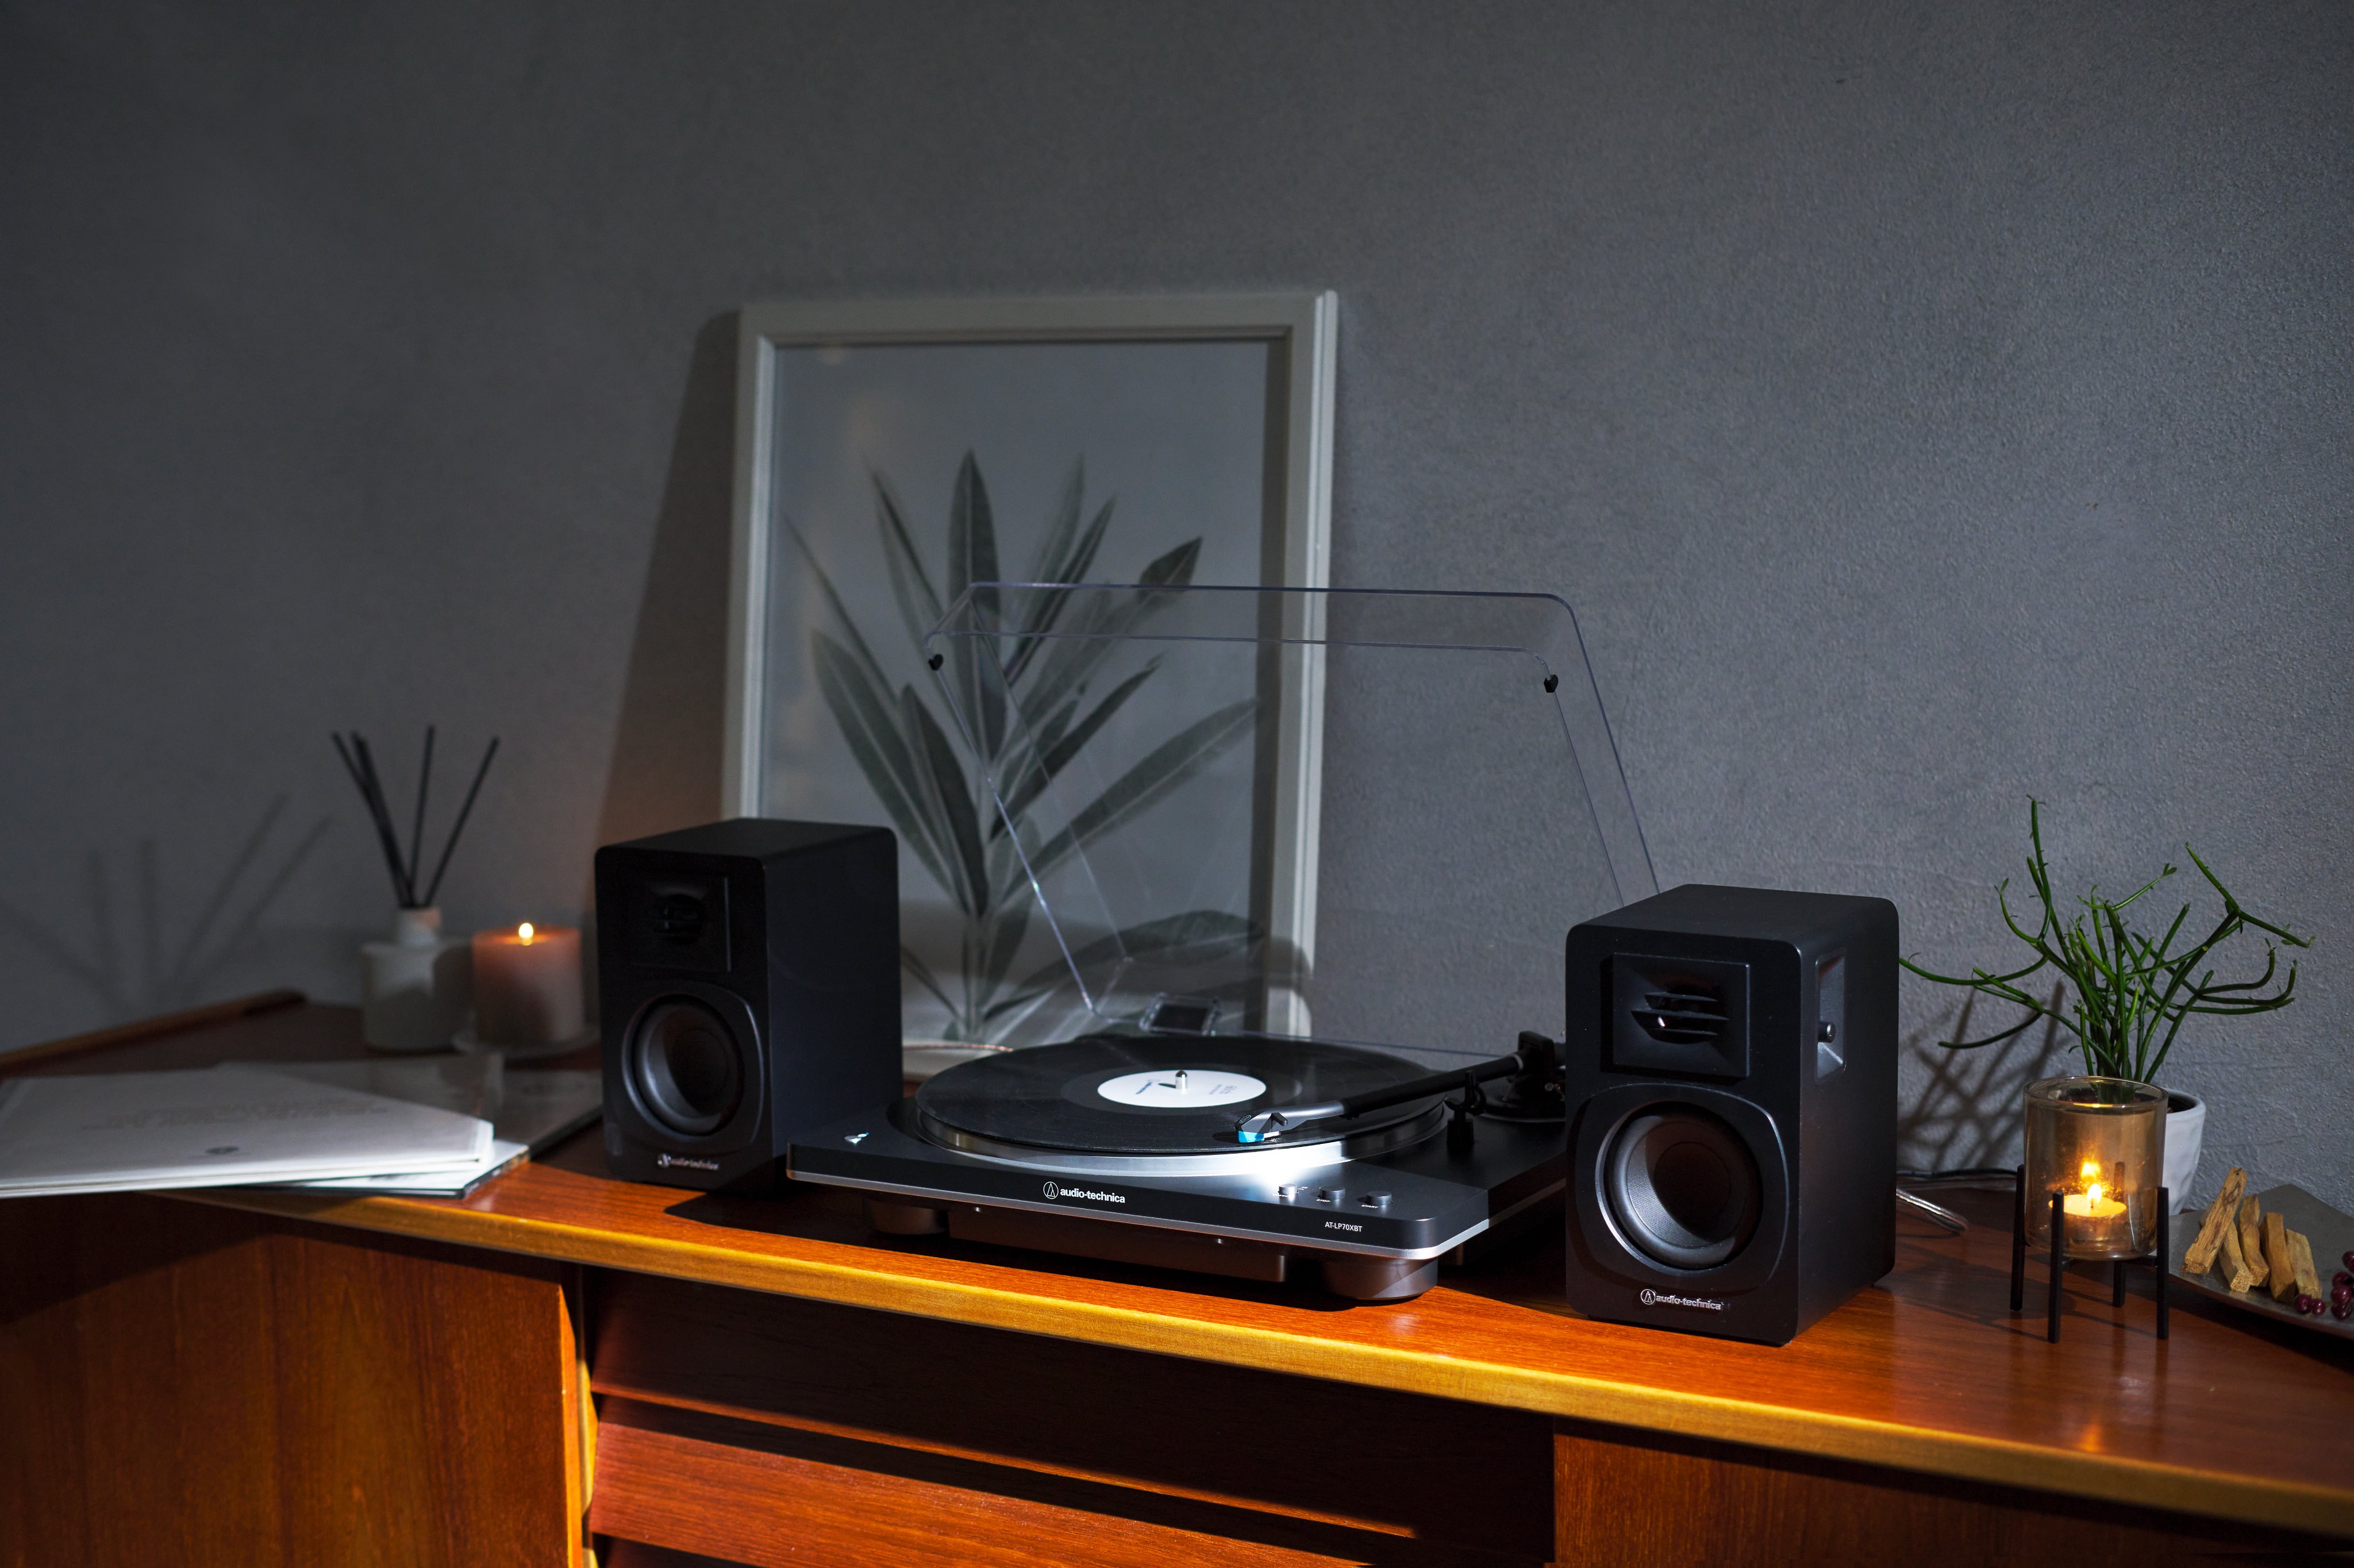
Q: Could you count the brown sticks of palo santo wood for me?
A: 5